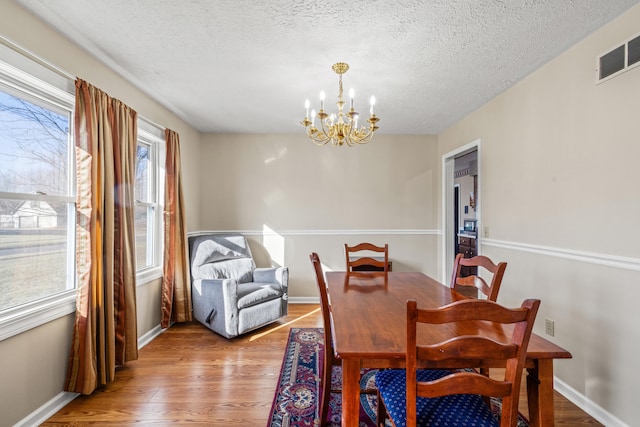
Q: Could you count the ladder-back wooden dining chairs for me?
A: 4